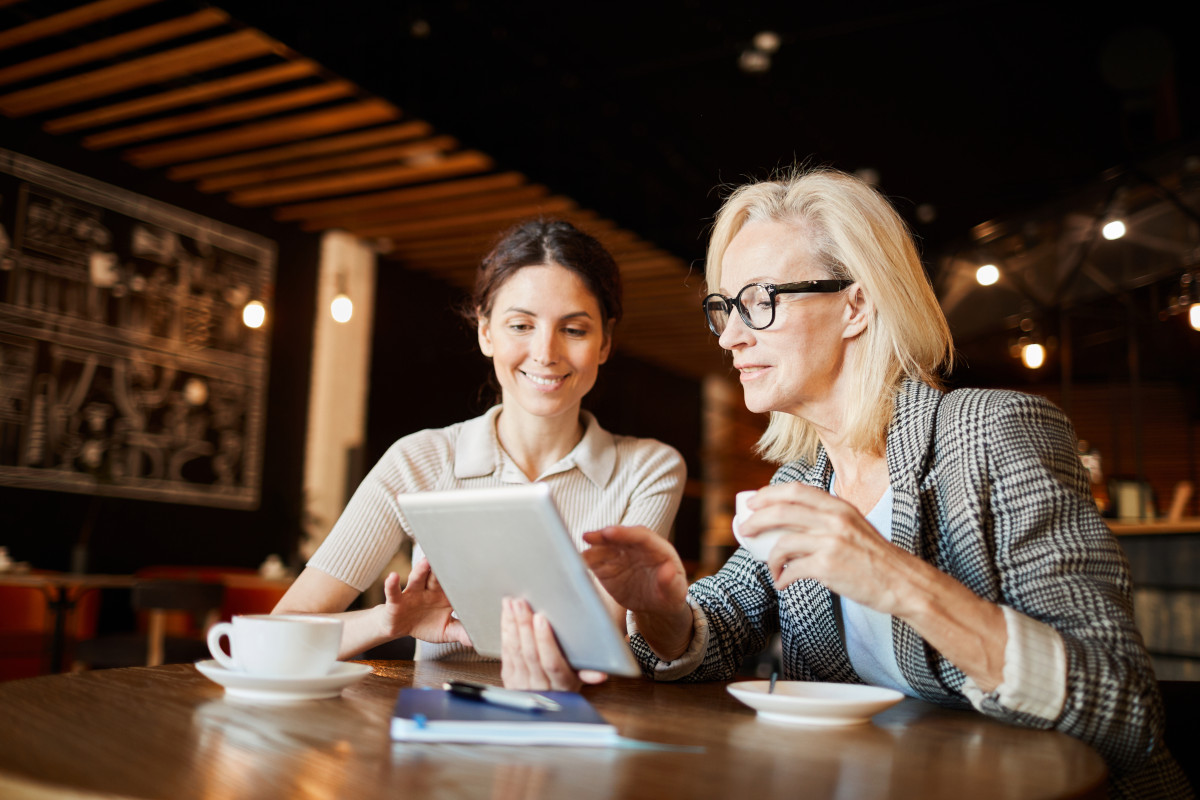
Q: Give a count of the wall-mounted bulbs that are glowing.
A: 2